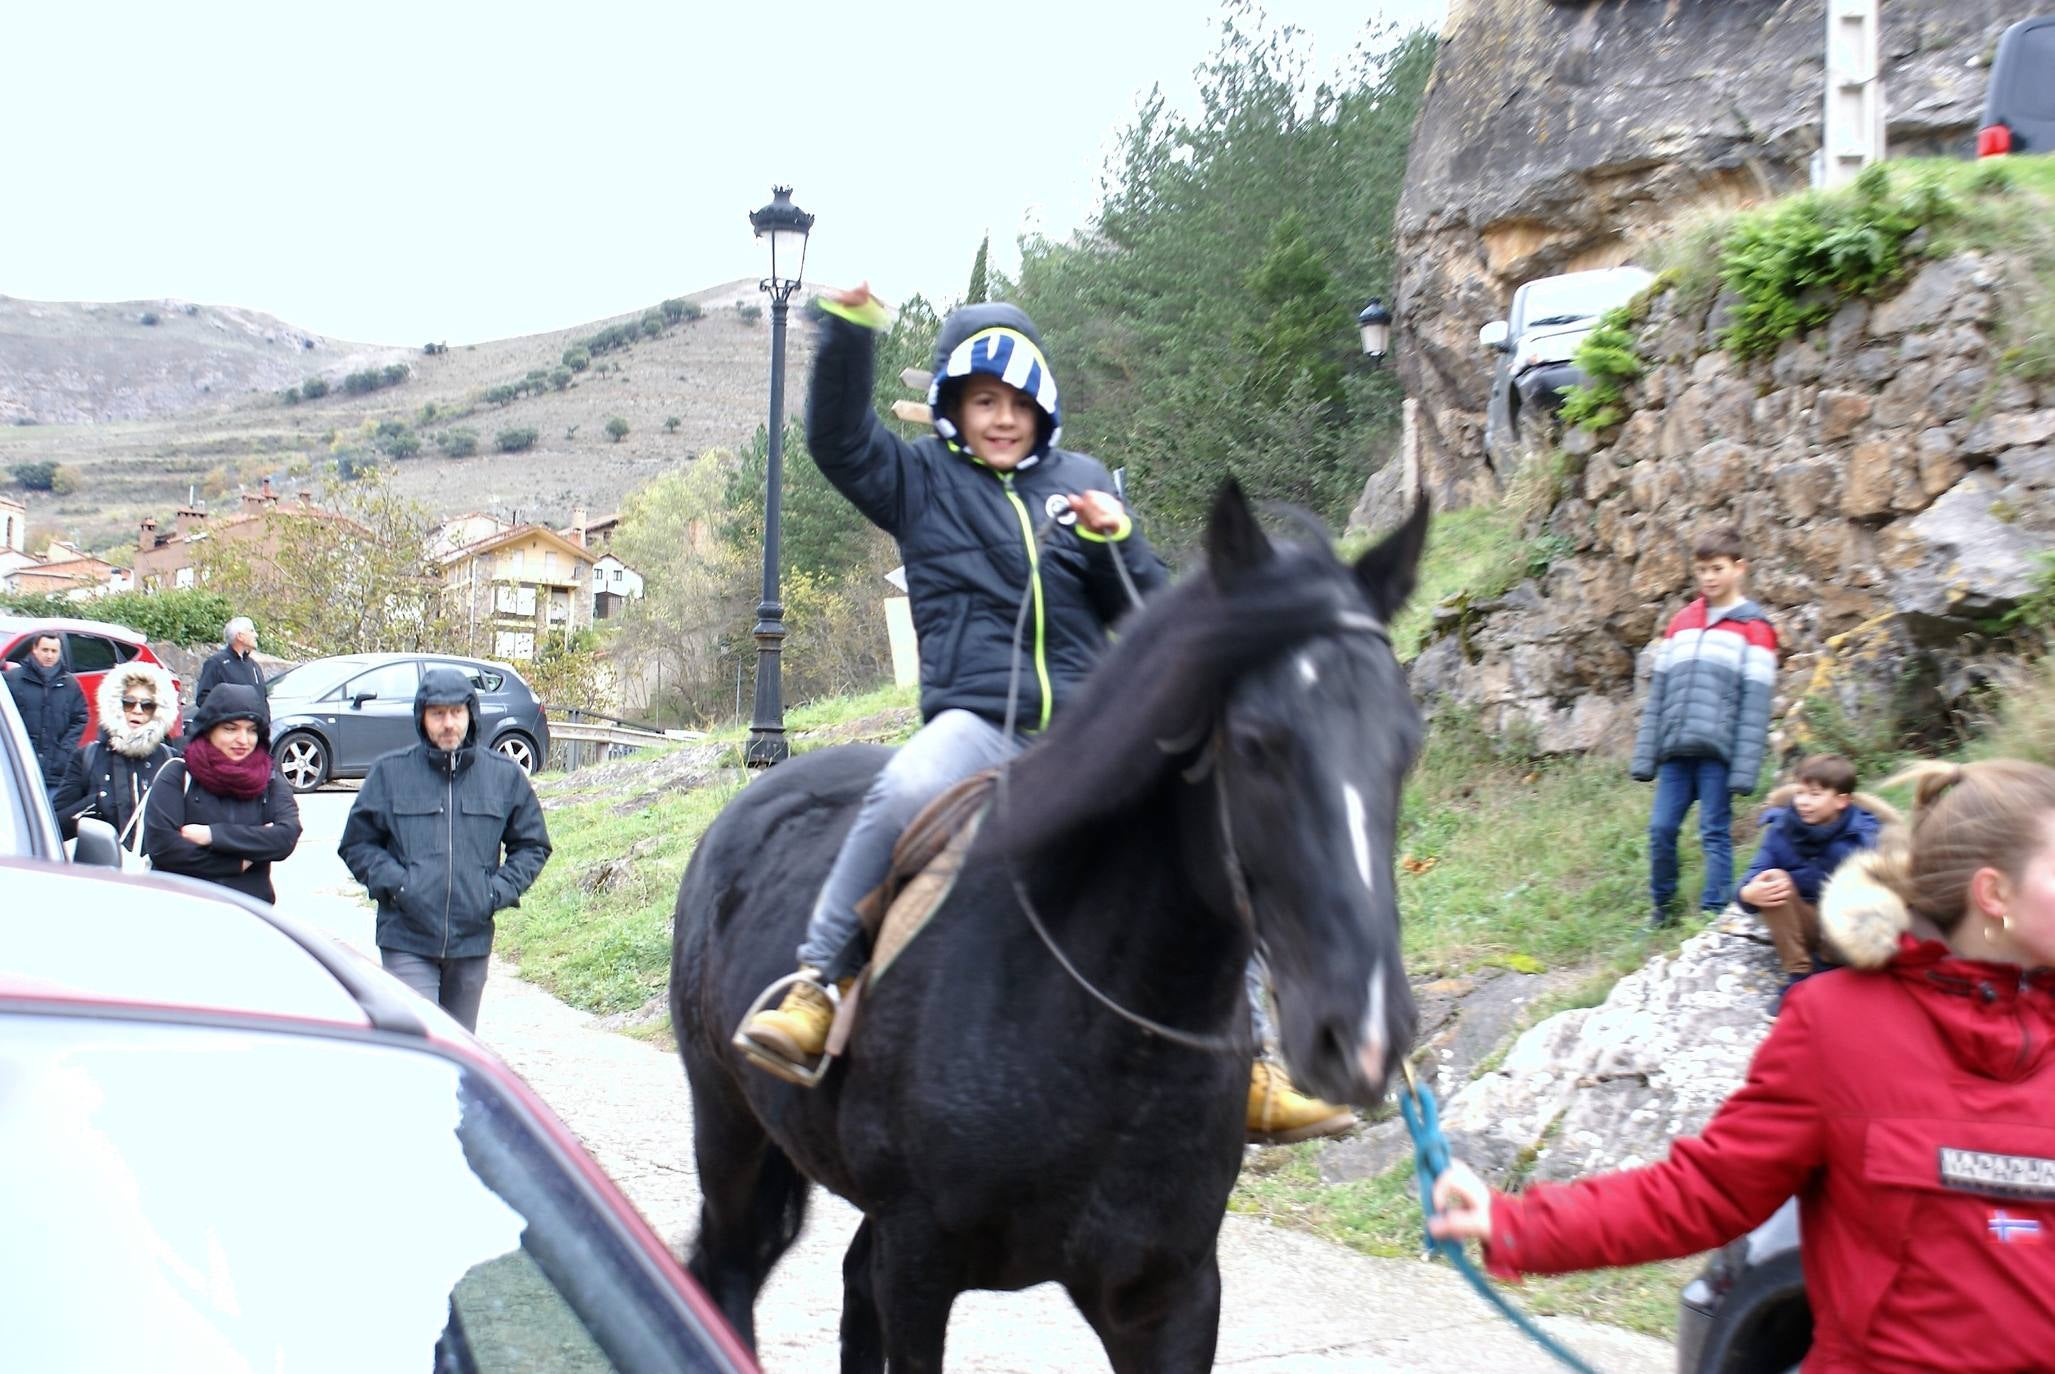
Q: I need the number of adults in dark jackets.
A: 5